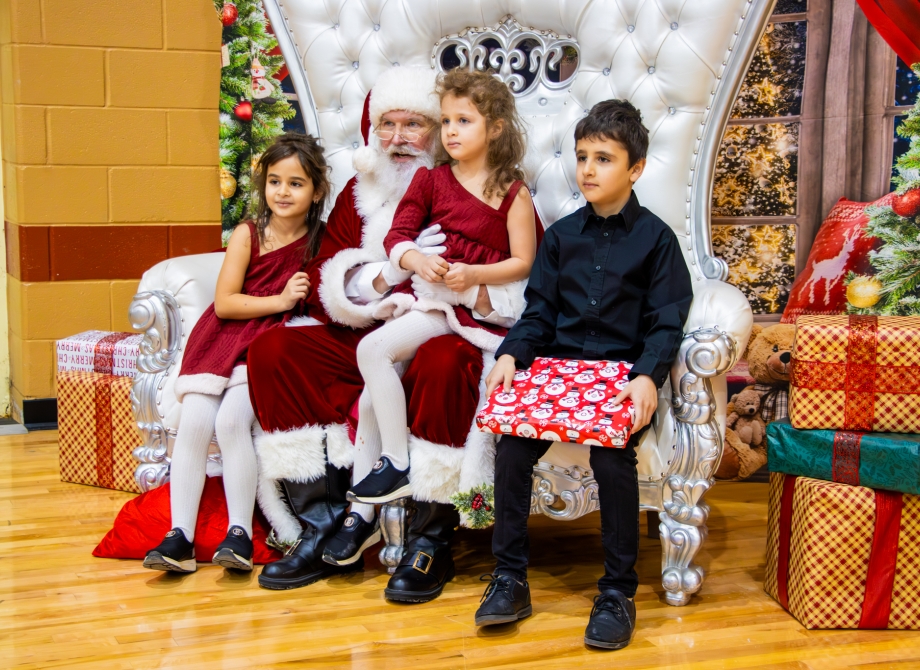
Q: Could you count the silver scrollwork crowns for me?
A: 1